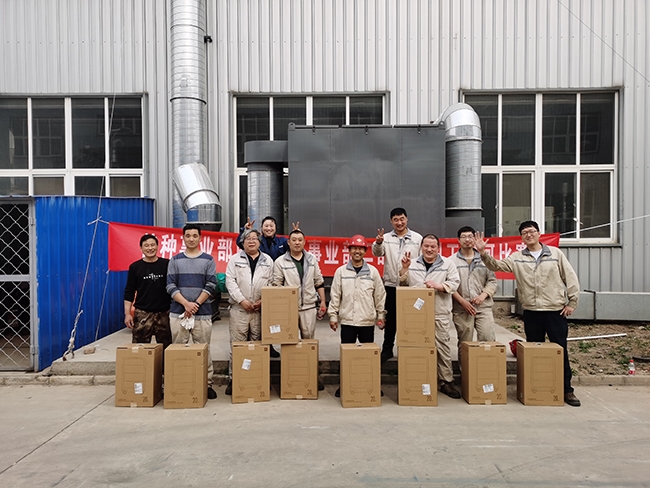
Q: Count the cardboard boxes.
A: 10